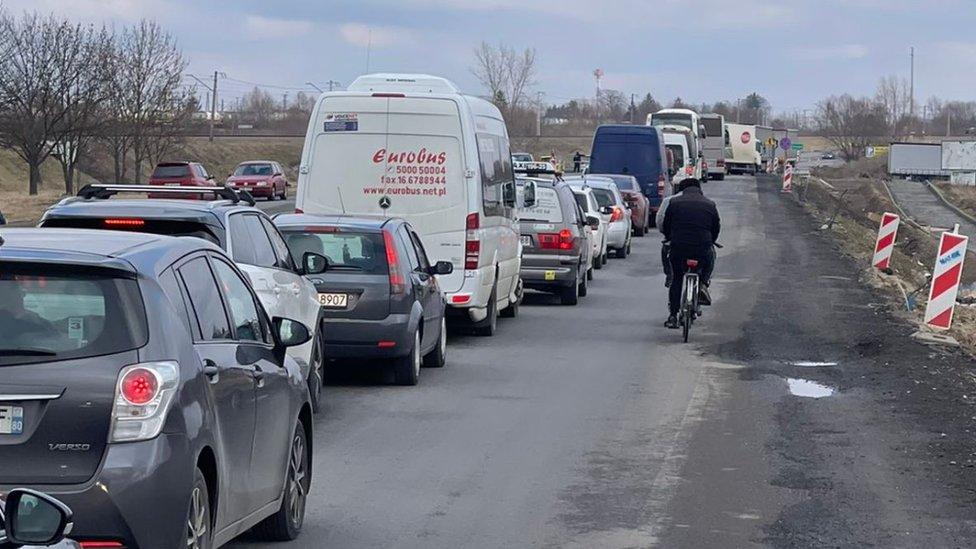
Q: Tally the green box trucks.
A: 0